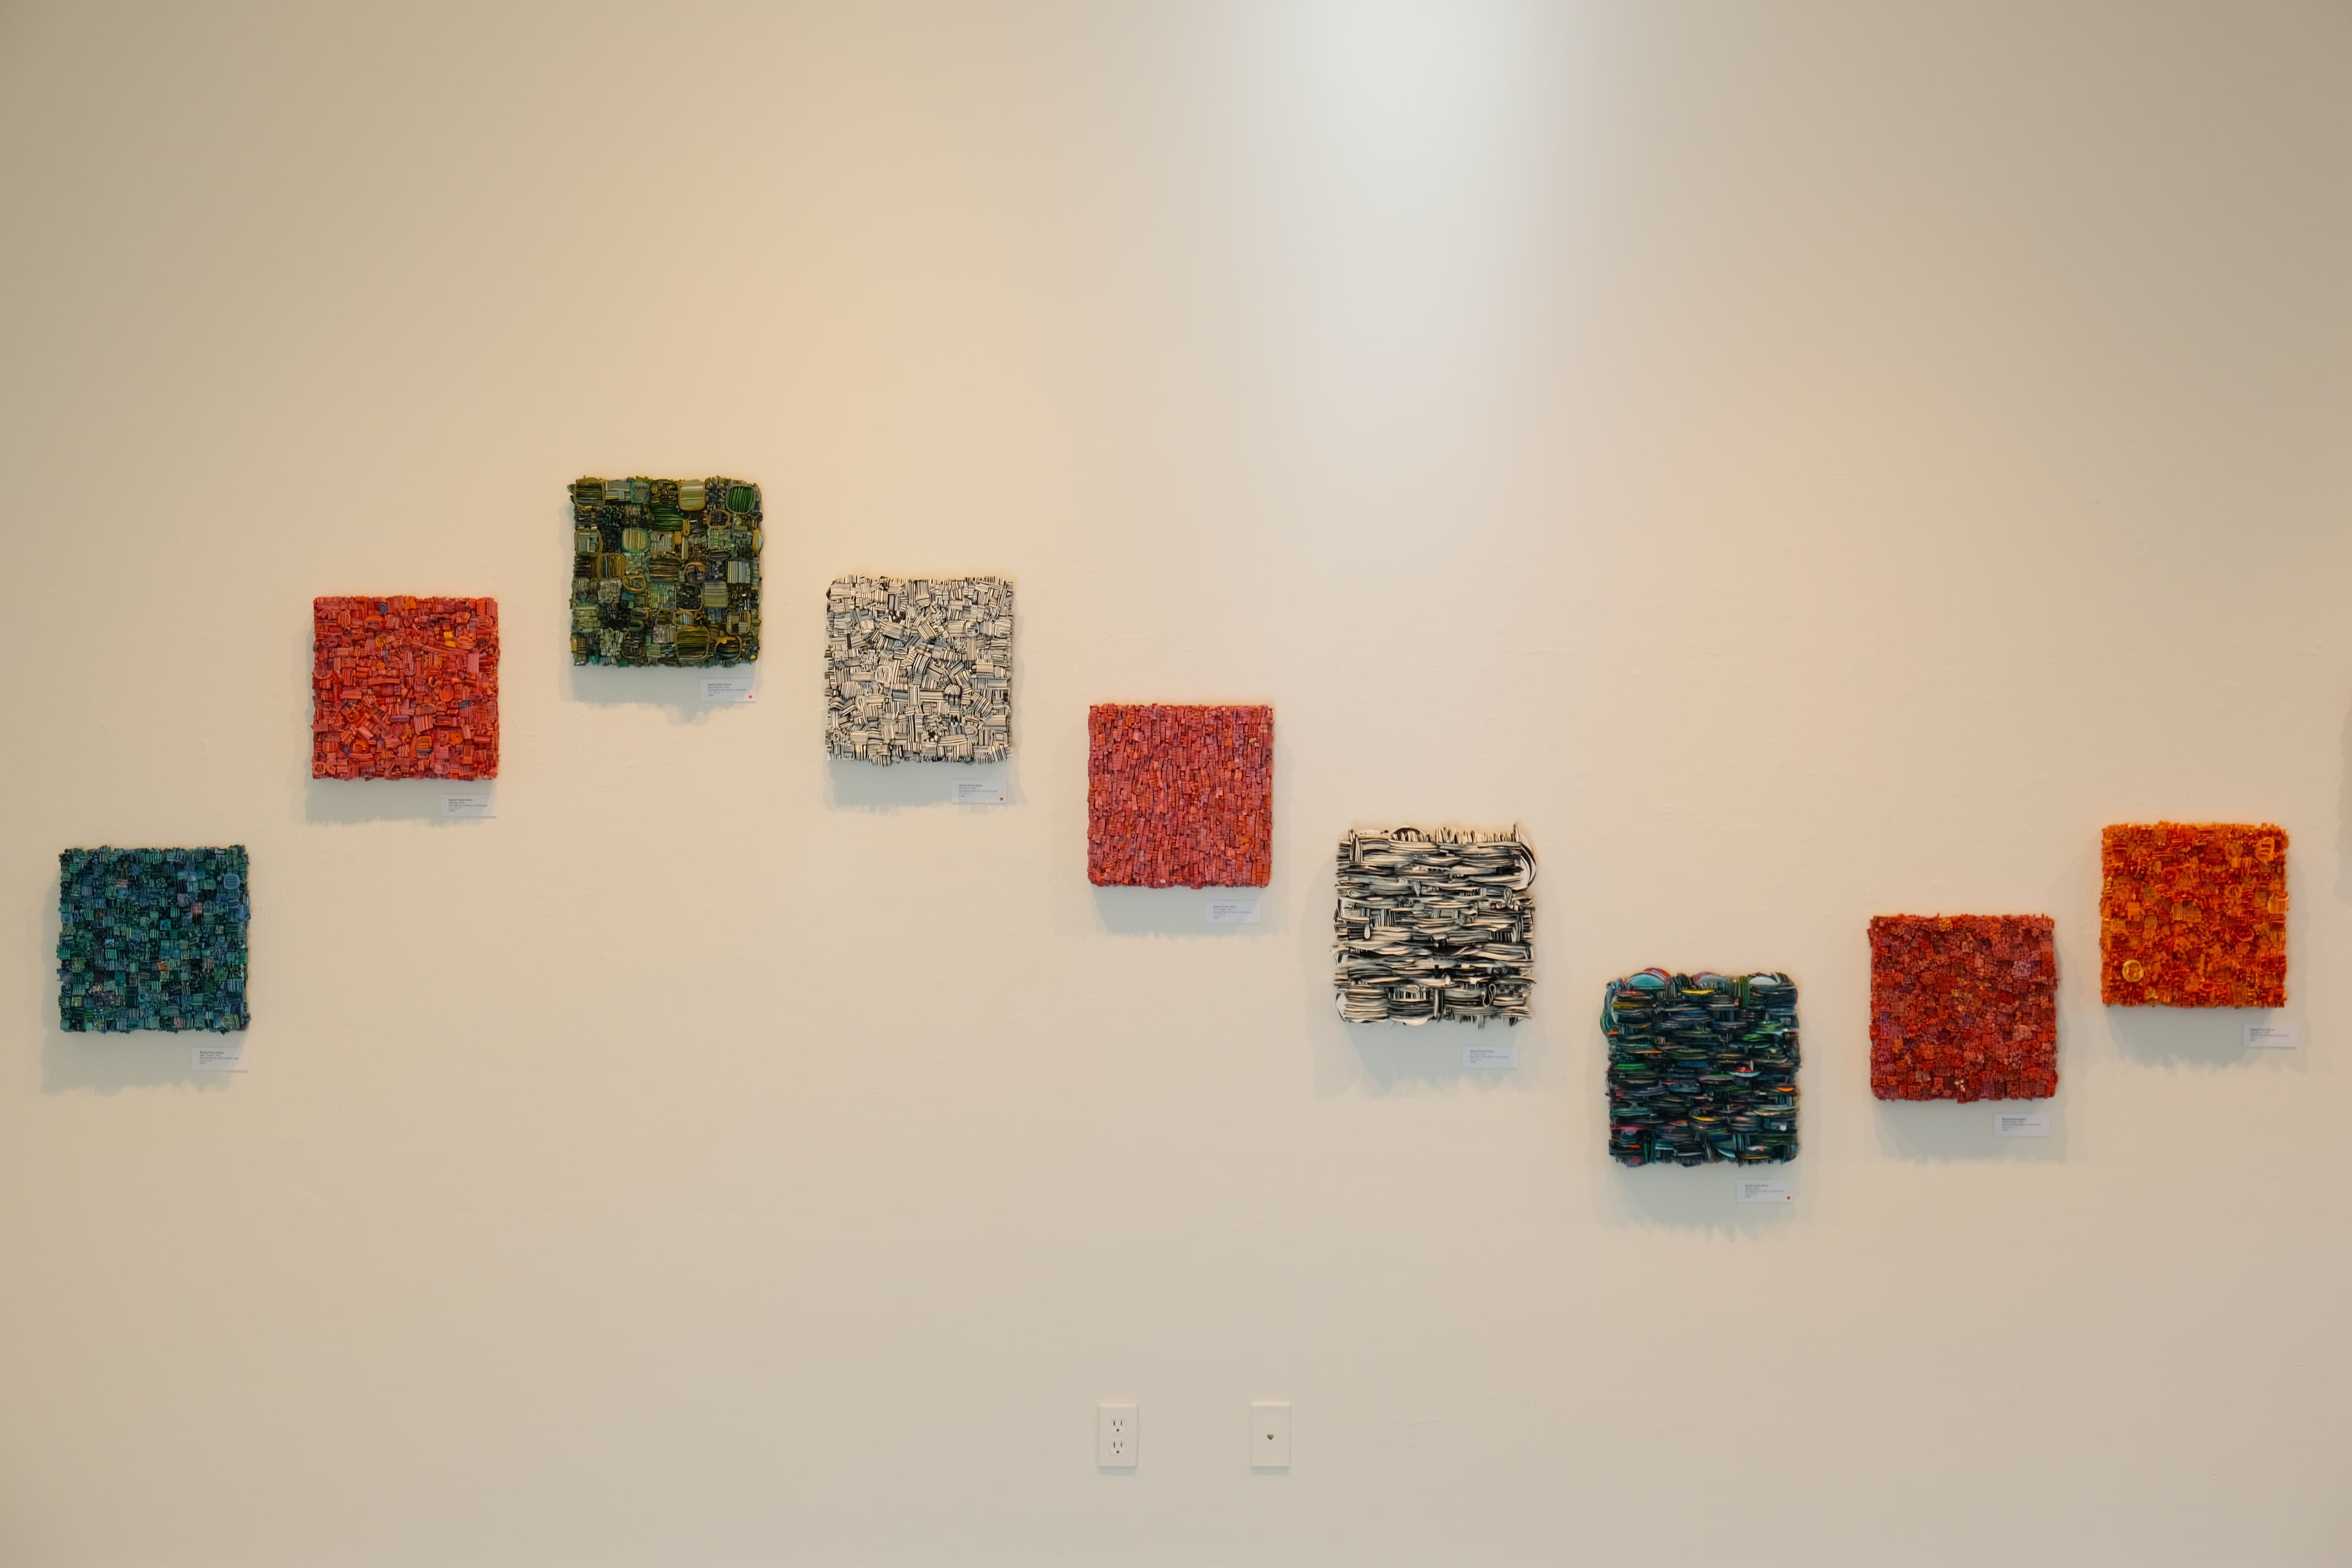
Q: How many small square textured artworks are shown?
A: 9